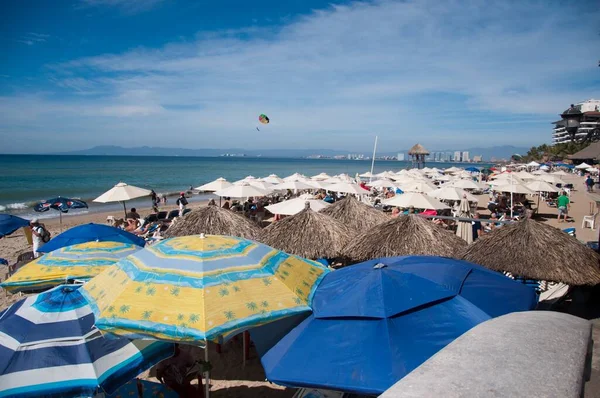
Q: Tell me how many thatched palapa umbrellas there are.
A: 5